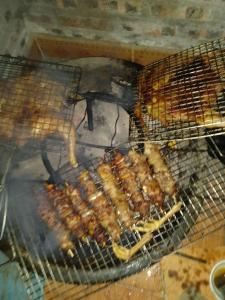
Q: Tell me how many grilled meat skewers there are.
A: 8